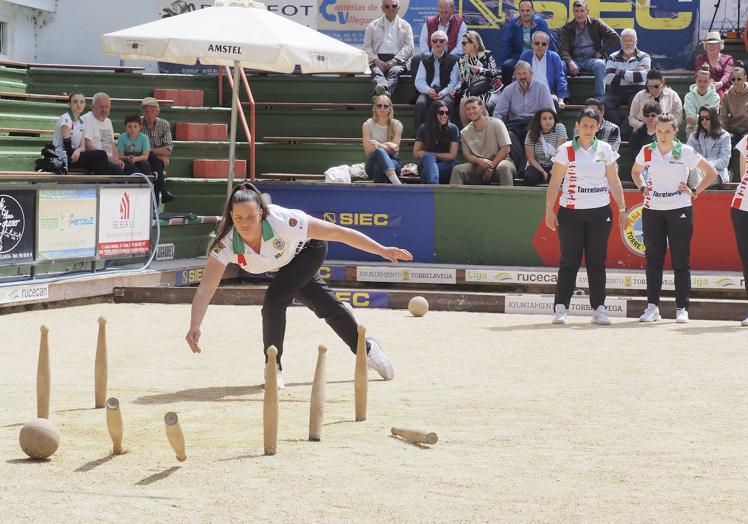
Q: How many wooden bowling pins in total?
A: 8